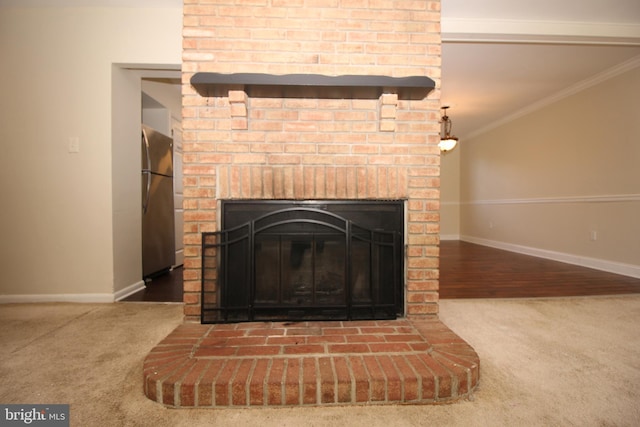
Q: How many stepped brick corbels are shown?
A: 2